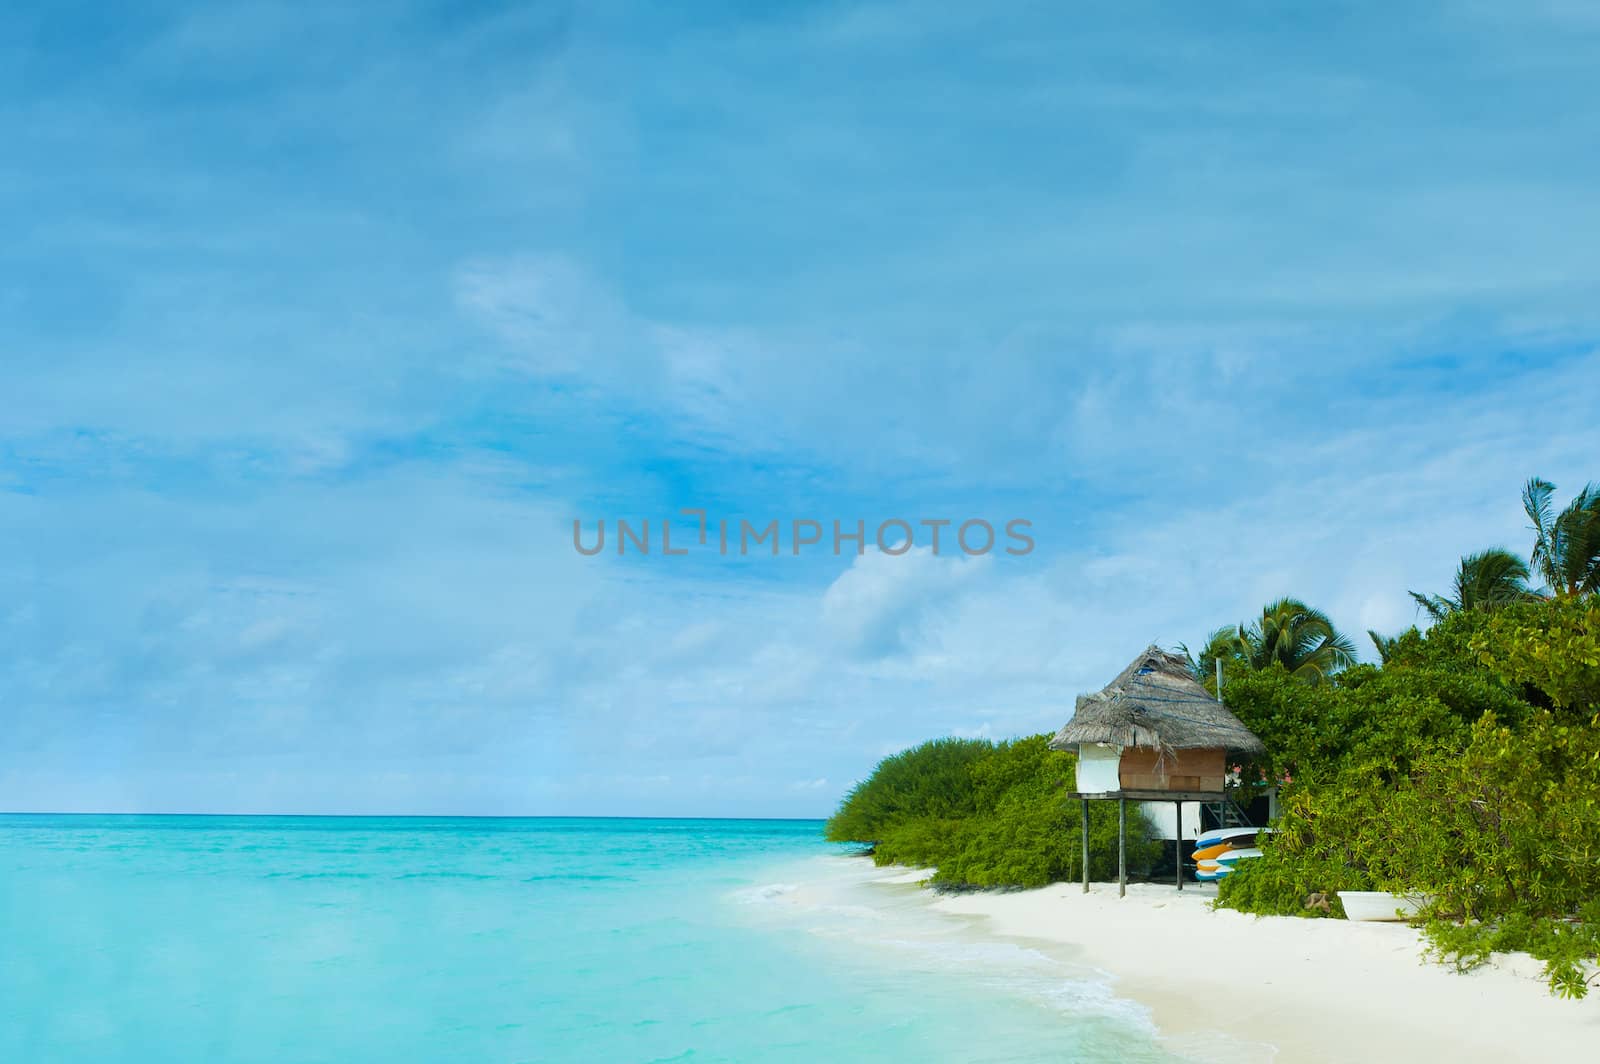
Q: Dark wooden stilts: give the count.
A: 3